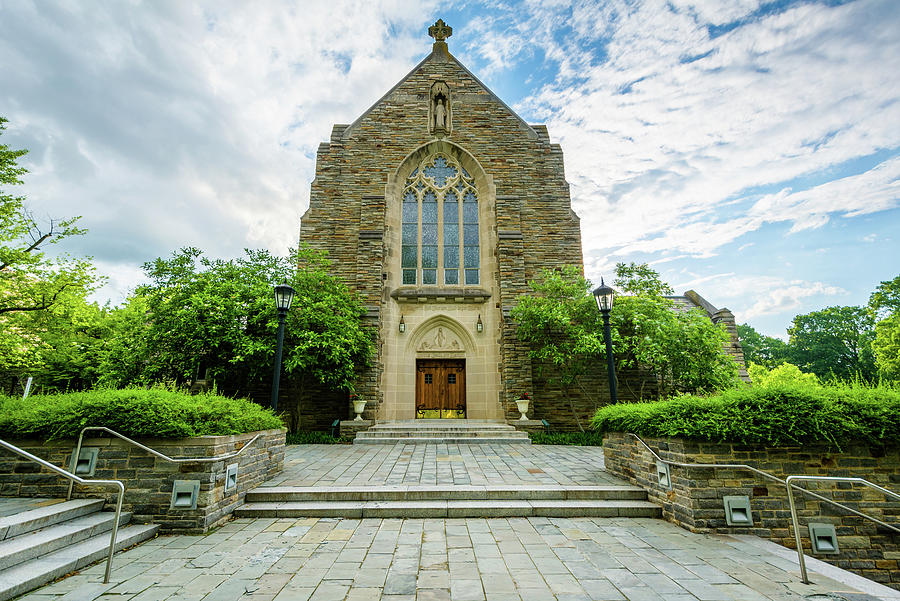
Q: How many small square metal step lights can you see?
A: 6